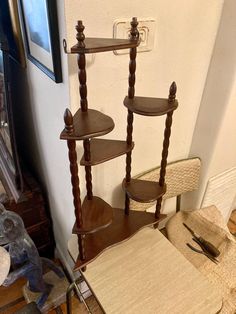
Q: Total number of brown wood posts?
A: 4